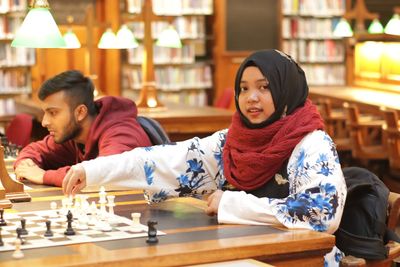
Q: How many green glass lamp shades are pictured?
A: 8